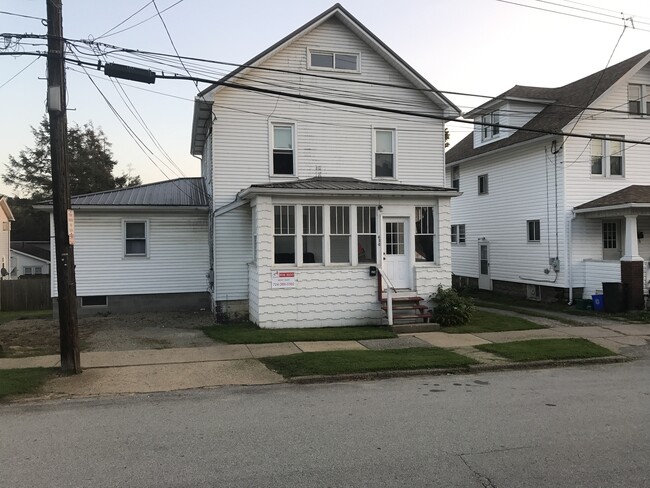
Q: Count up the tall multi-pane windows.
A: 5